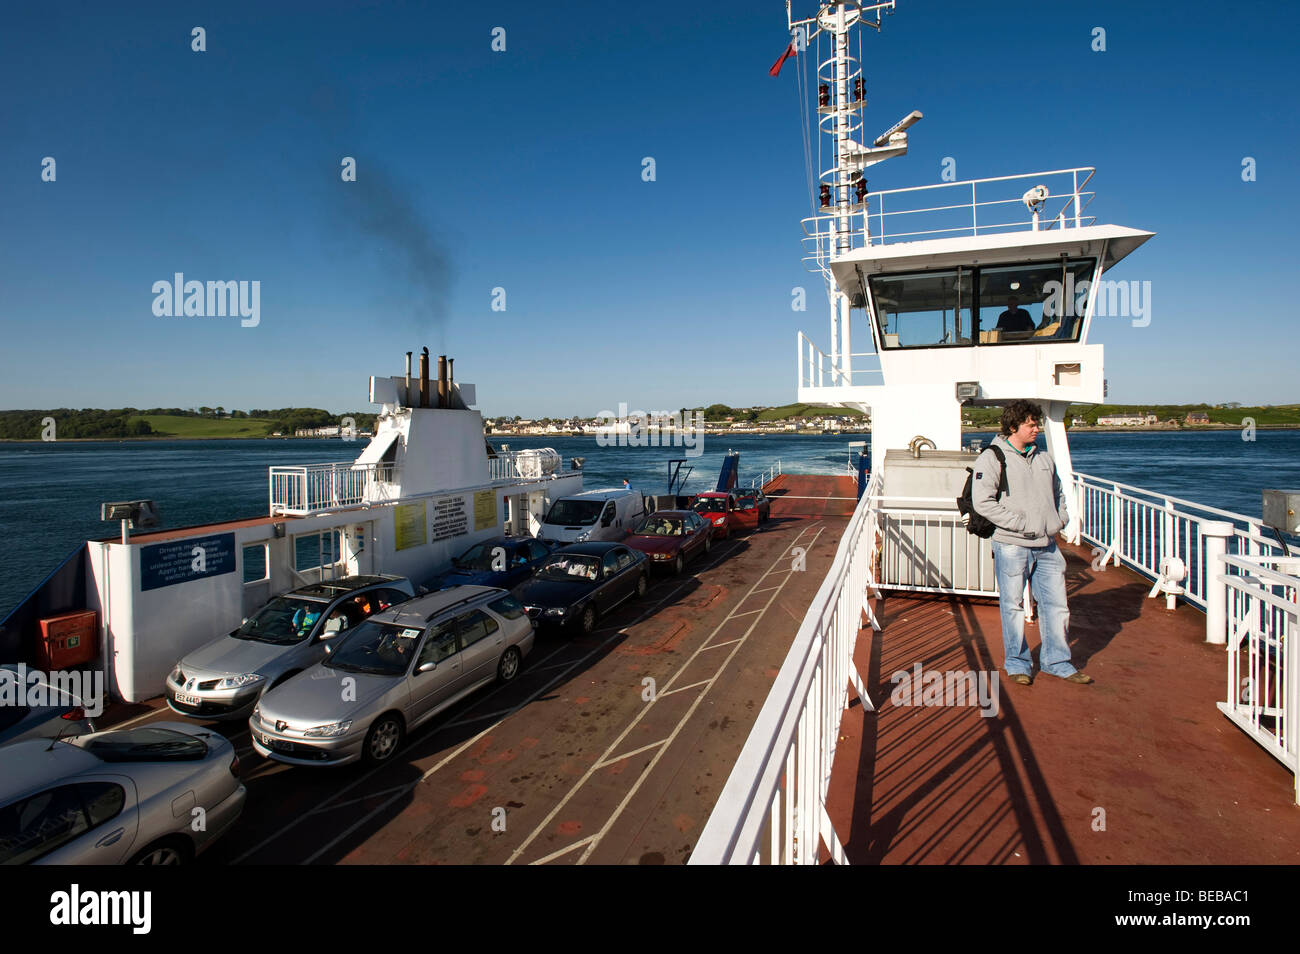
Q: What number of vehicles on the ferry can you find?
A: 10